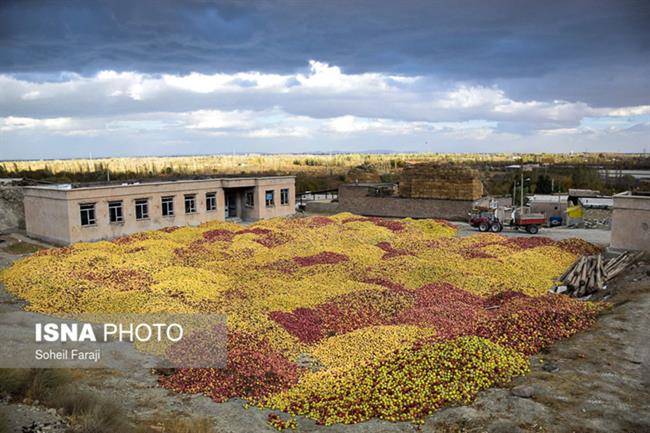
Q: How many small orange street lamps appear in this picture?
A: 0